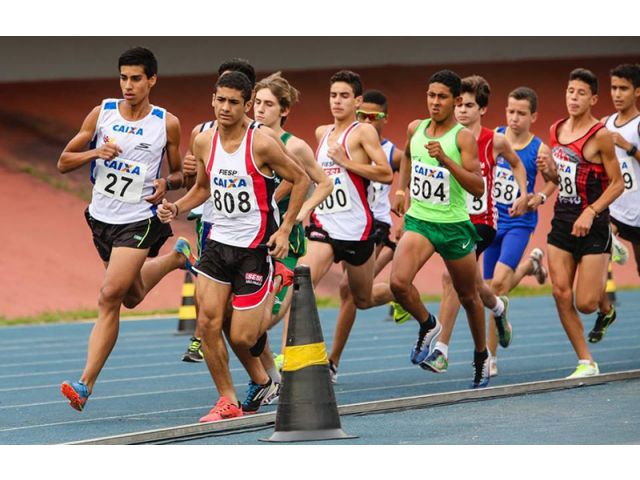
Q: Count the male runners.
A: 11